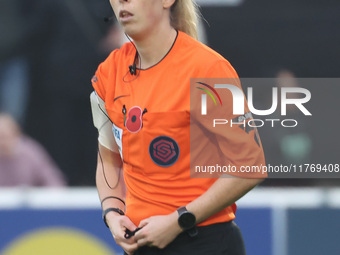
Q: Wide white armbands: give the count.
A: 1